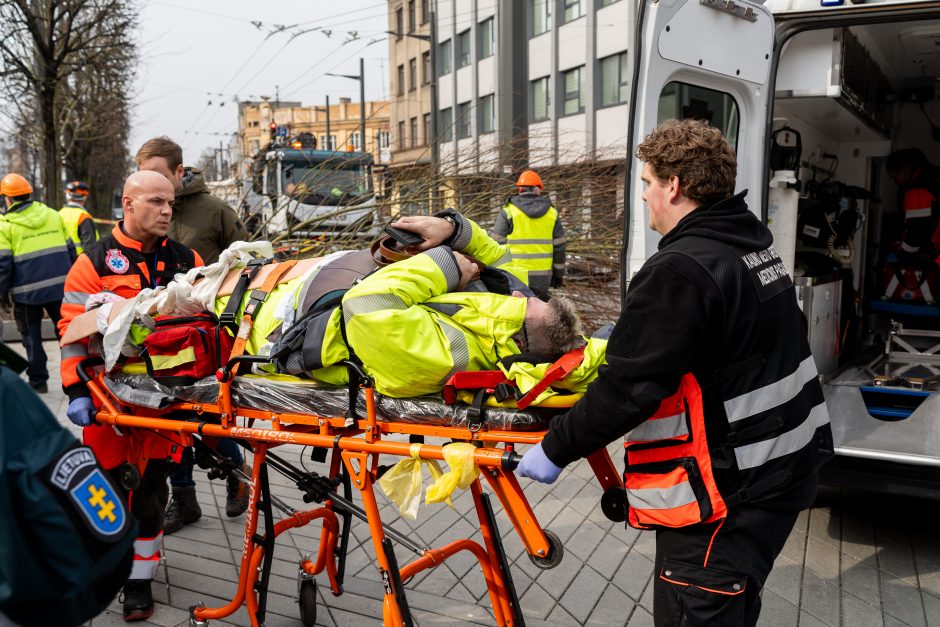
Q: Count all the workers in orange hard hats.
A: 3